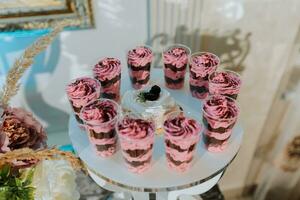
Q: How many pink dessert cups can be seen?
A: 10